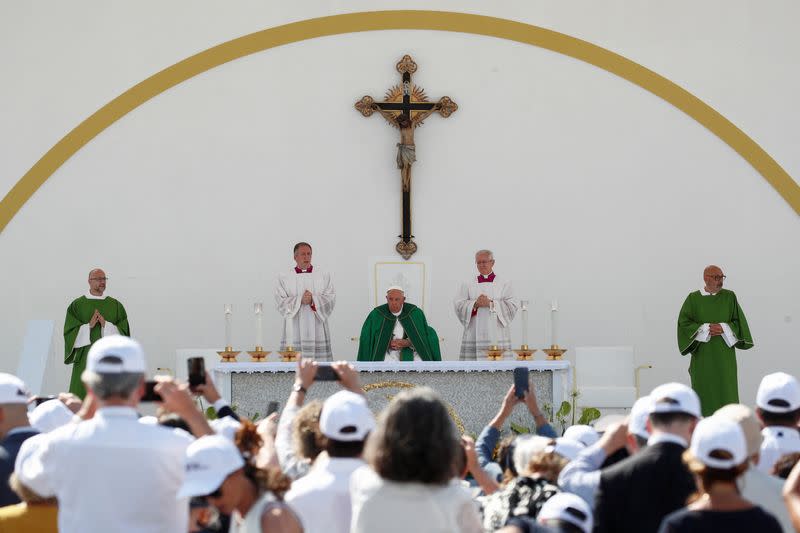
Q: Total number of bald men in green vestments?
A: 2